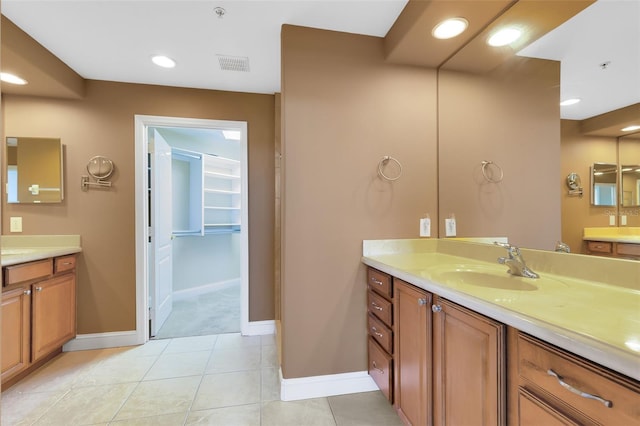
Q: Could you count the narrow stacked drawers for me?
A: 4